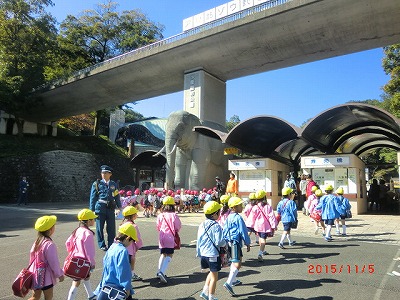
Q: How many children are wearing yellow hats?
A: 15